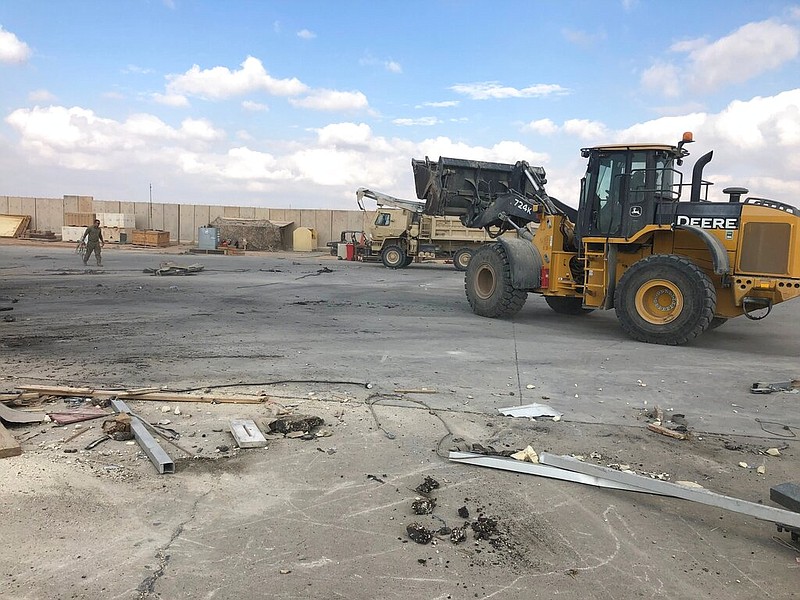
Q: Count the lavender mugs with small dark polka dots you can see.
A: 0